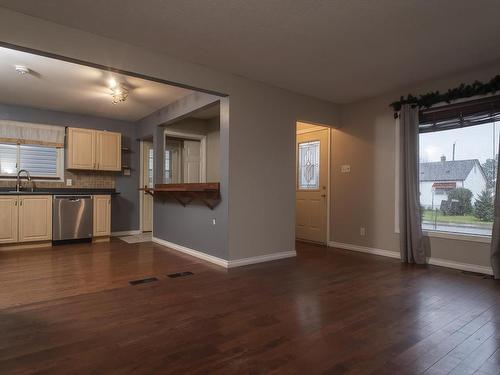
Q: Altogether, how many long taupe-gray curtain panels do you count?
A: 2